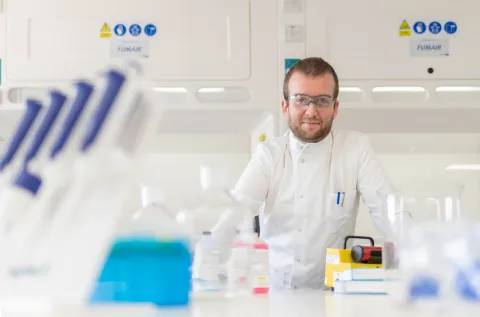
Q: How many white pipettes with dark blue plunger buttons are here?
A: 4